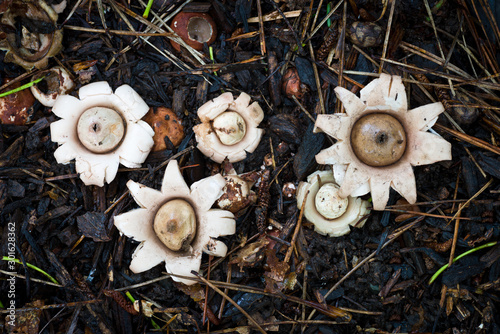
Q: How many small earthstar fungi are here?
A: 2